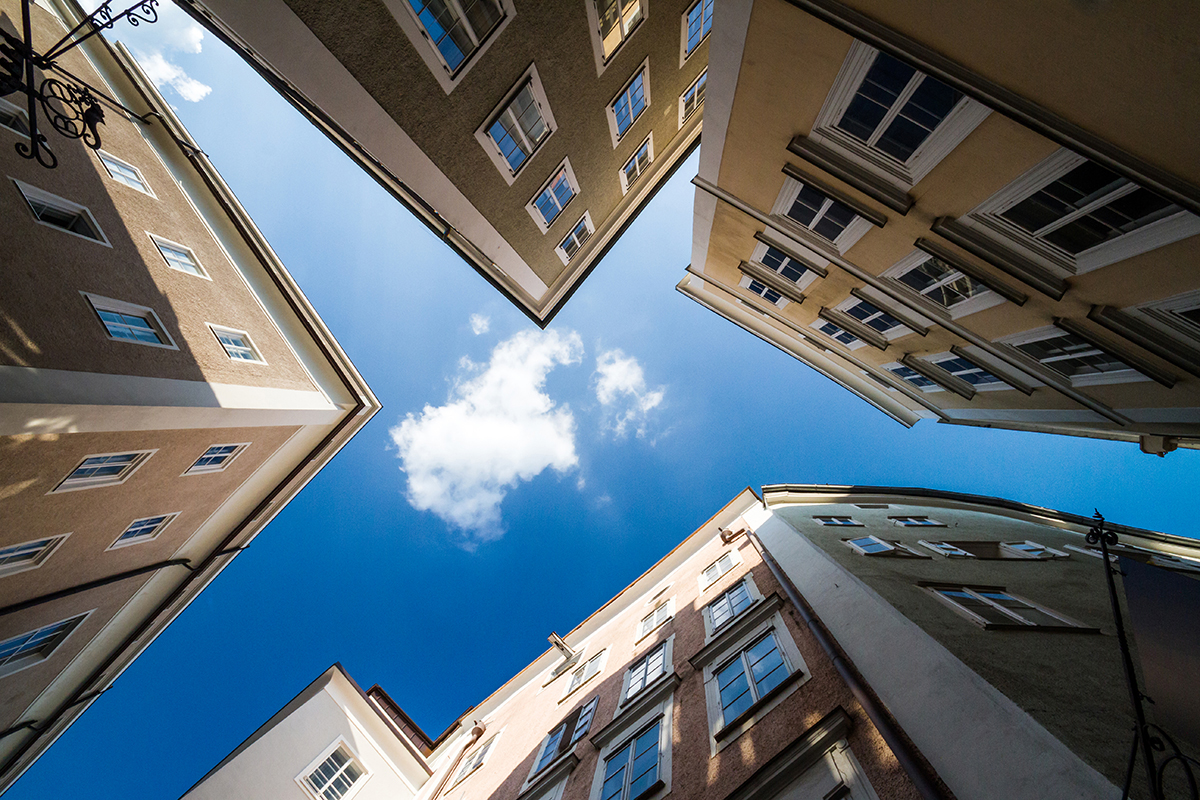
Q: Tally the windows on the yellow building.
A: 12